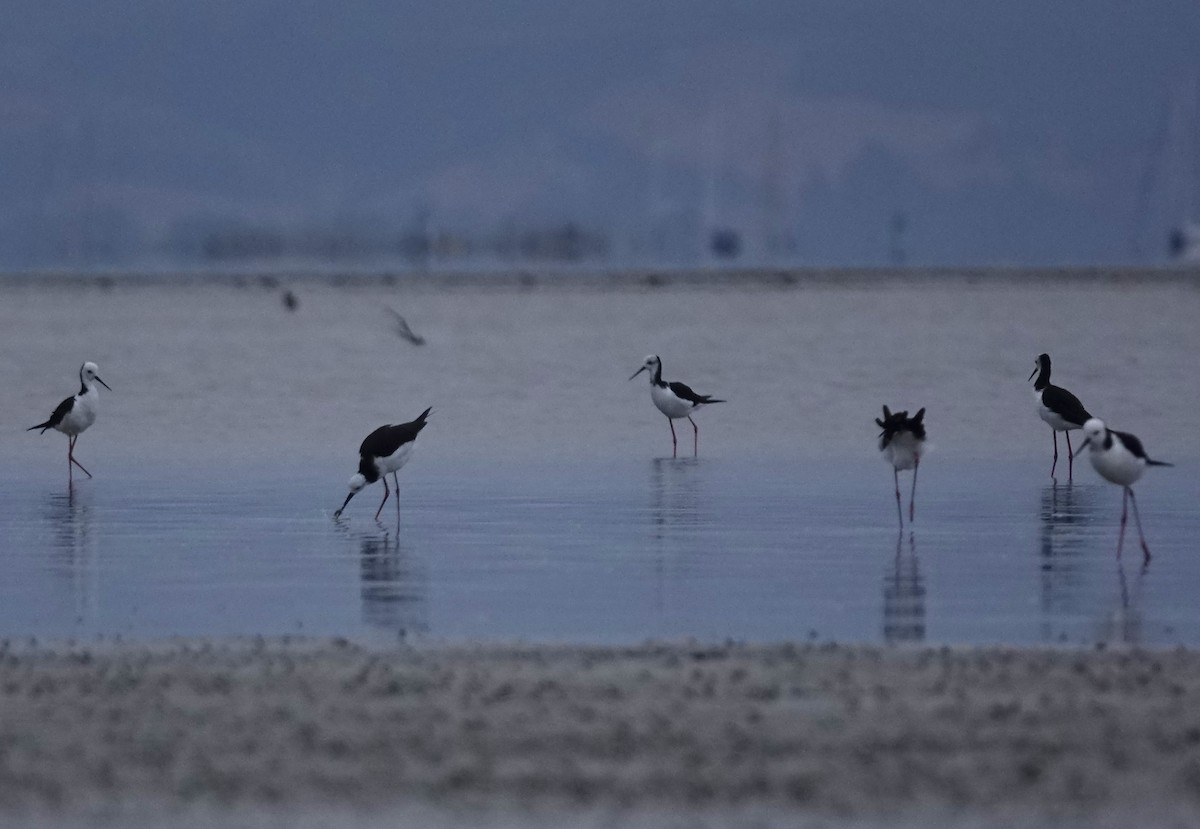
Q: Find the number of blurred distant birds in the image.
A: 2